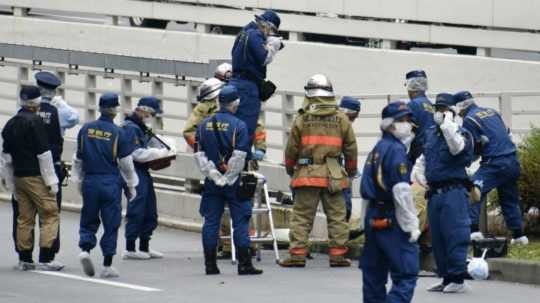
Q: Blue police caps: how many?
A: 11